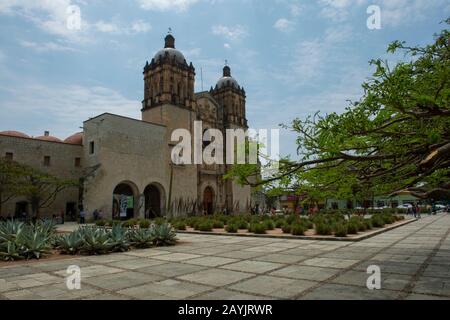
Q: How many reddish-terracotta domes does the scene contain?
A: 3